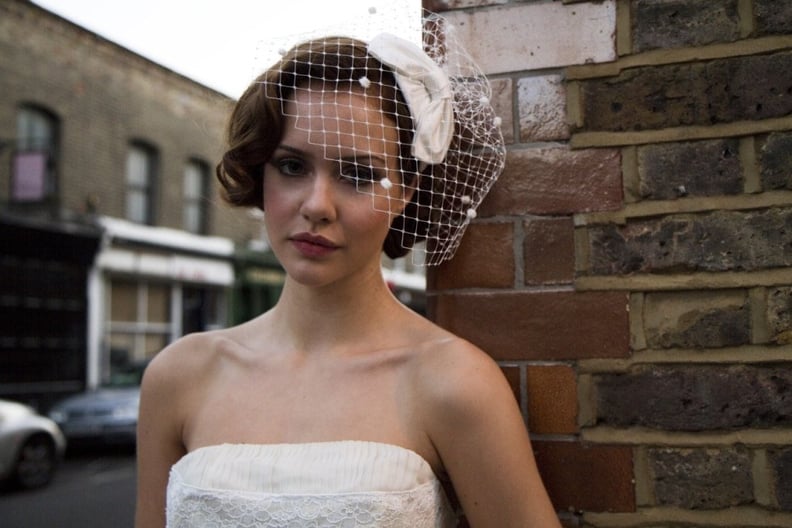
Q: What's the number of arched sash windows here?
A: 3